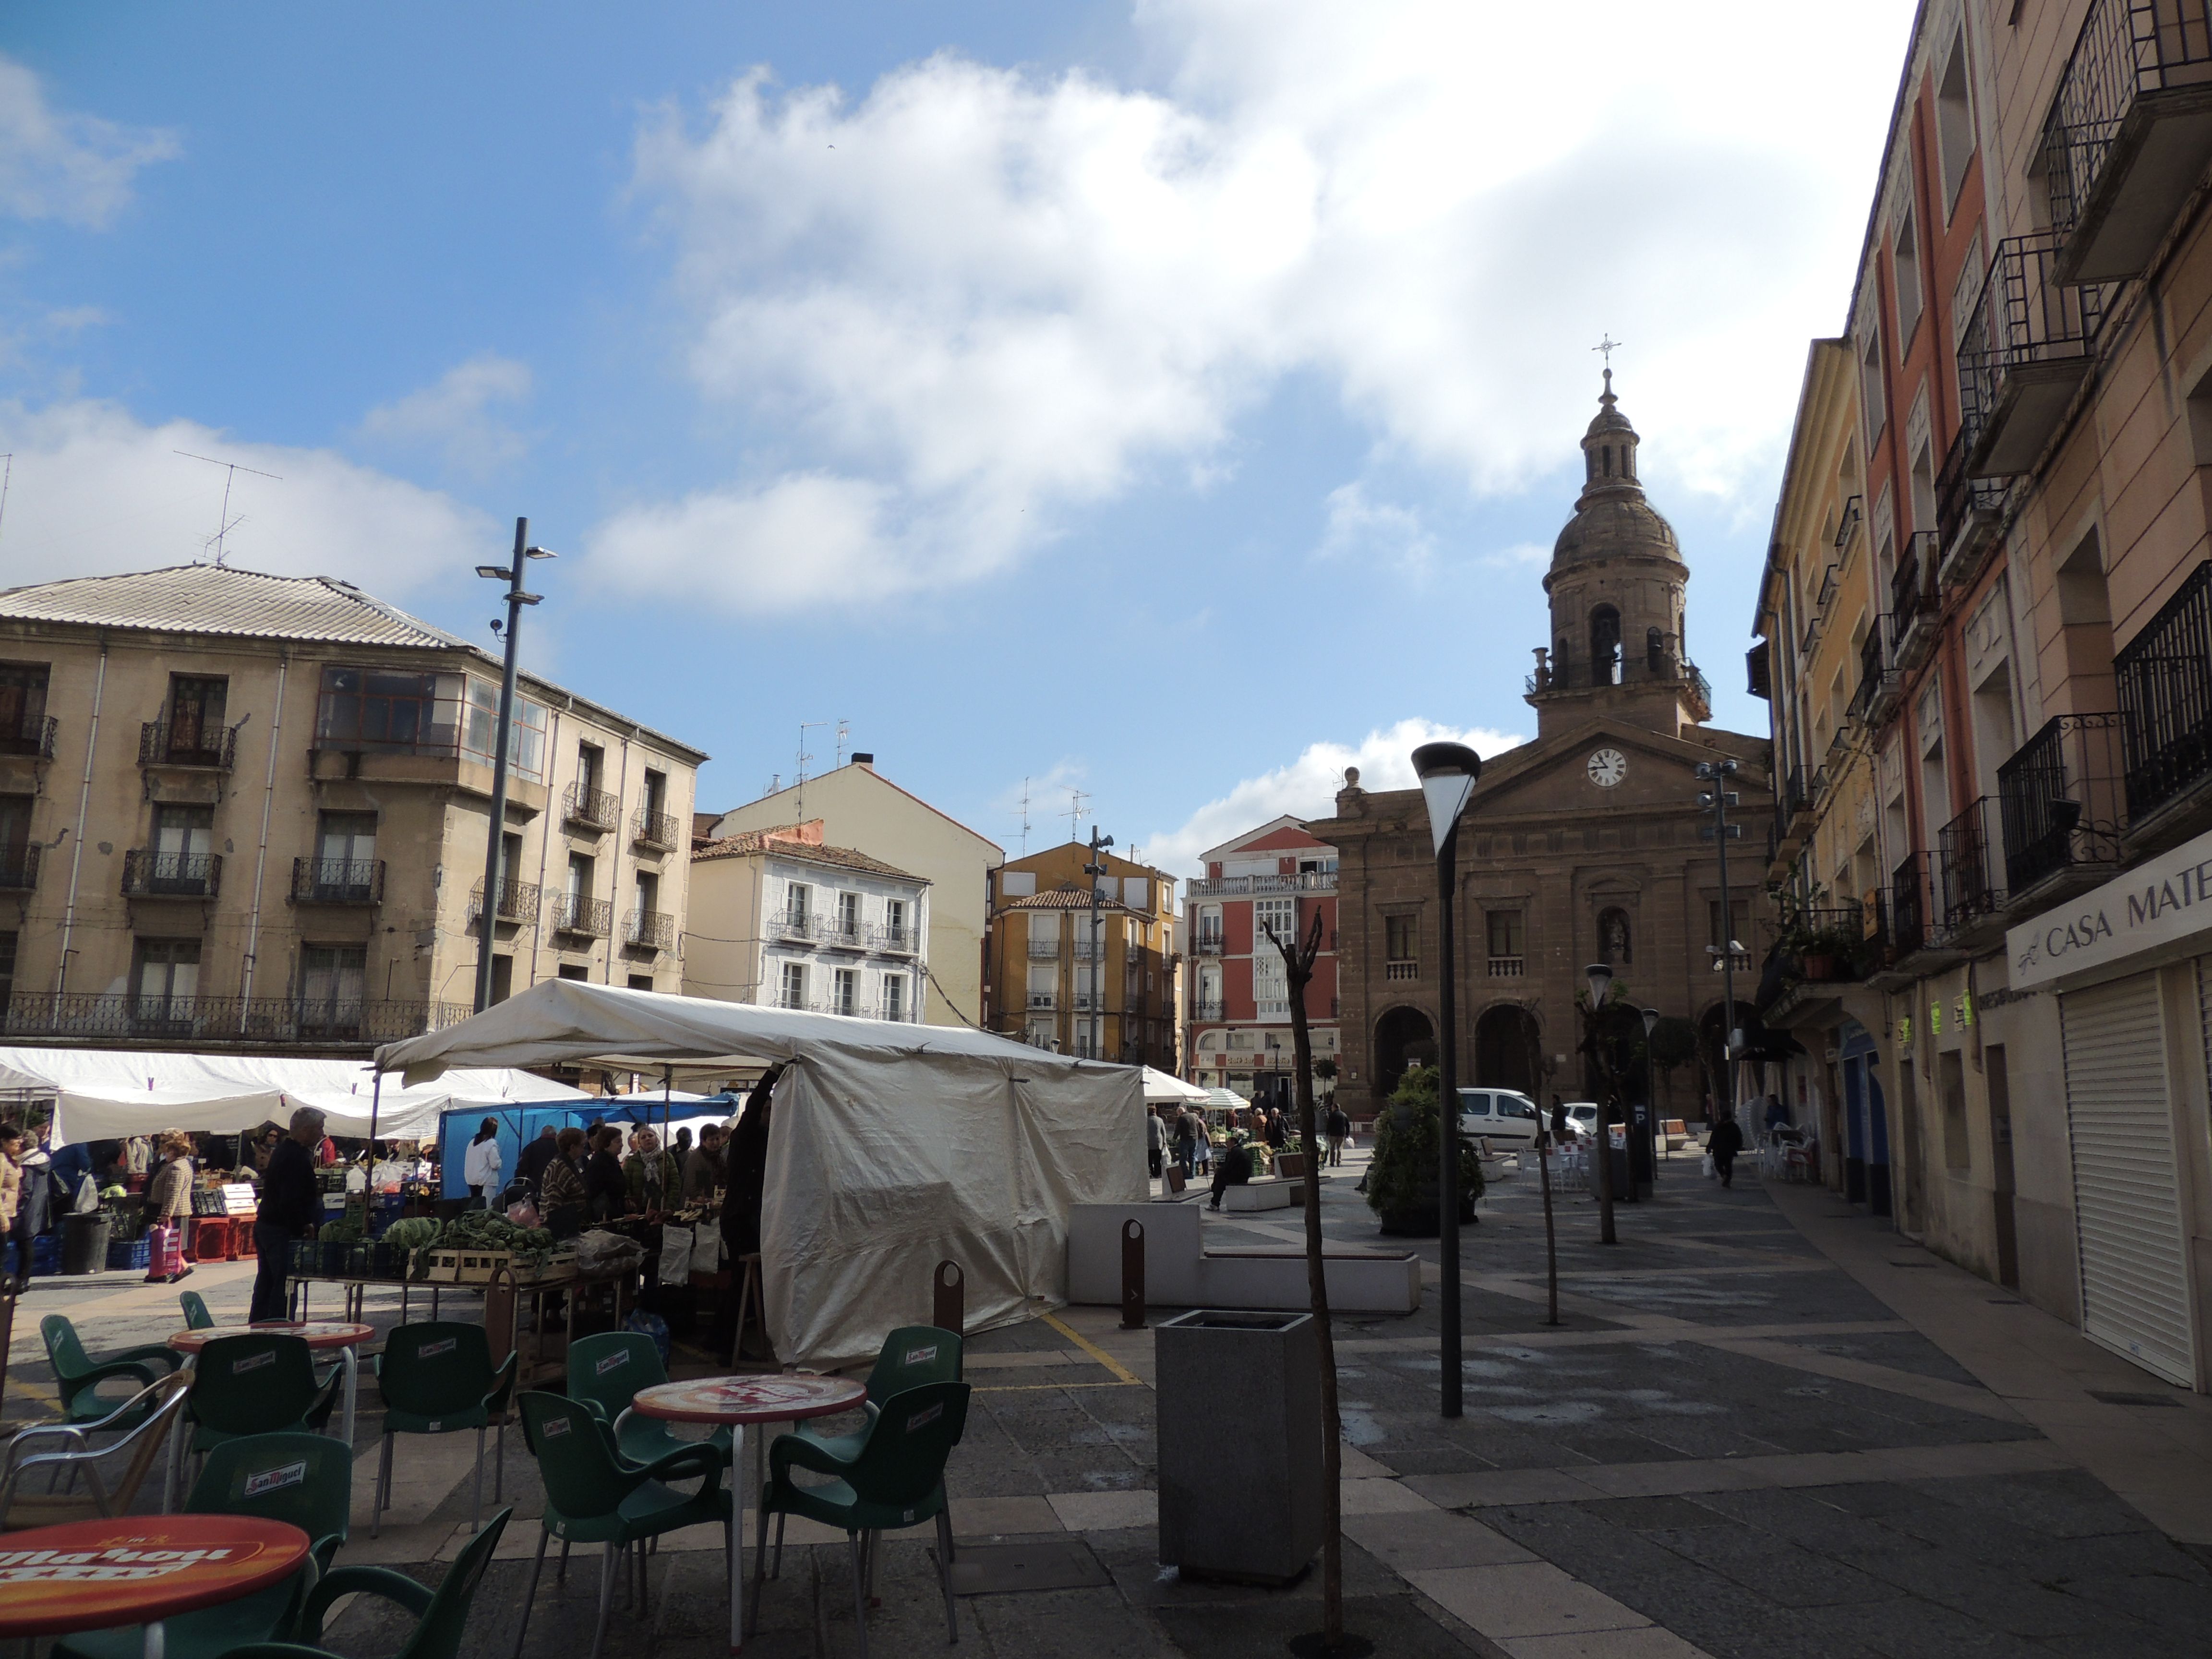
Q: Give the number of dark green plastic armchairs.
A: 10